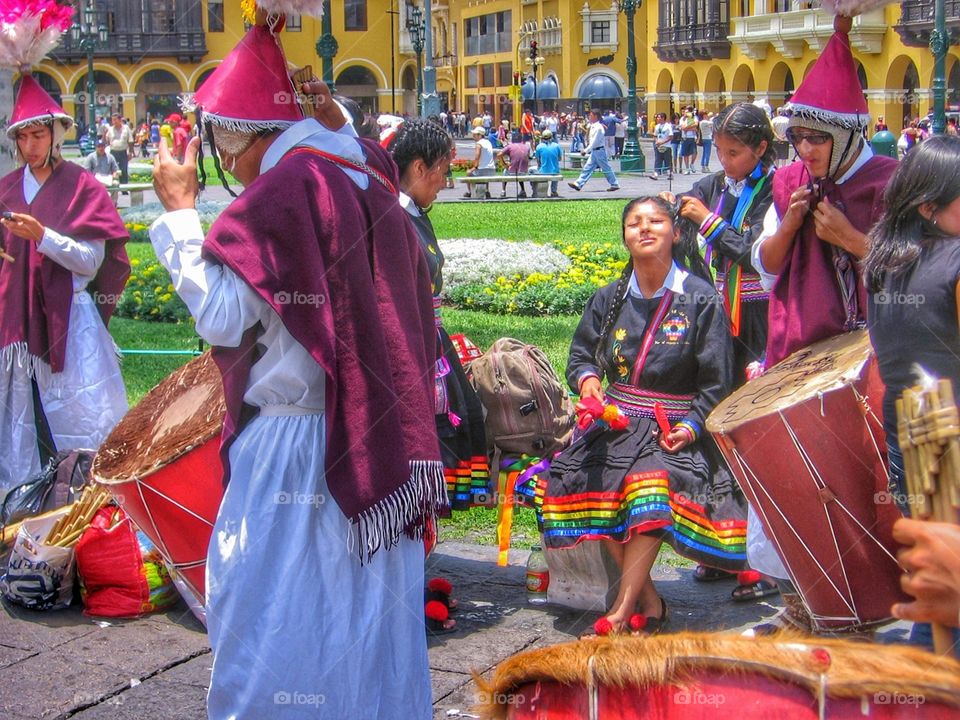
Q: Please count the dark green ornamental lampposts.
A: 5